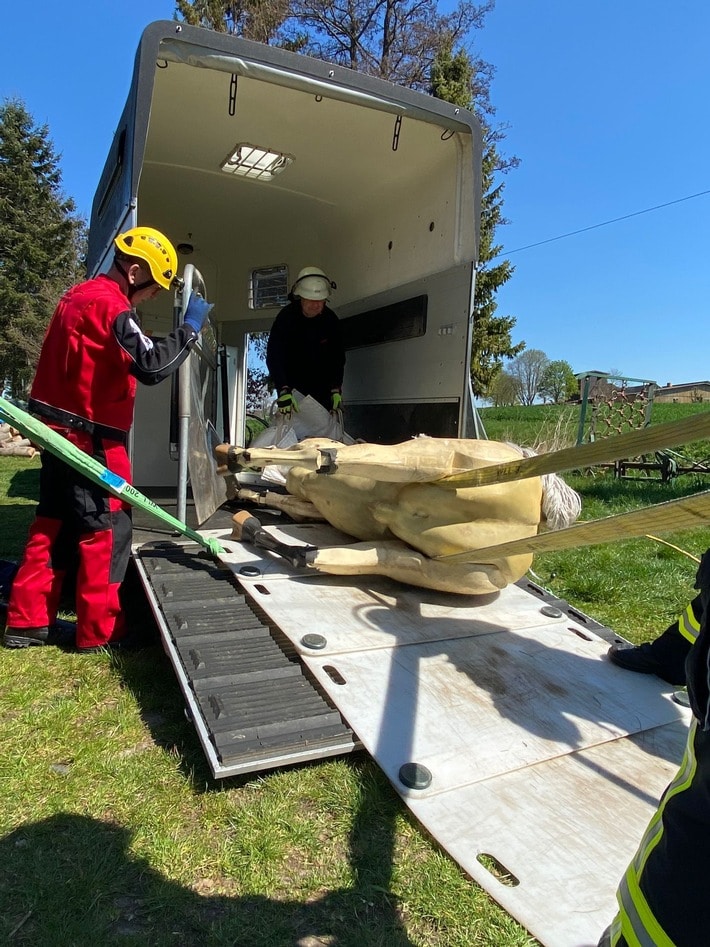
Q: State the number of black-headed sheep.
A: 0